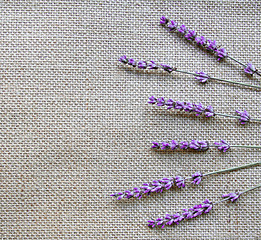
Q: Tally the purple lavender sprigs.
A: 6